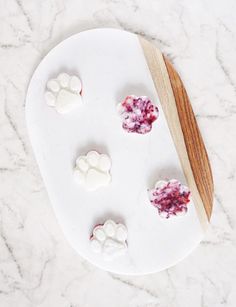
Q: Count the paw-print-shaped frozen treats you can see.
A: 5